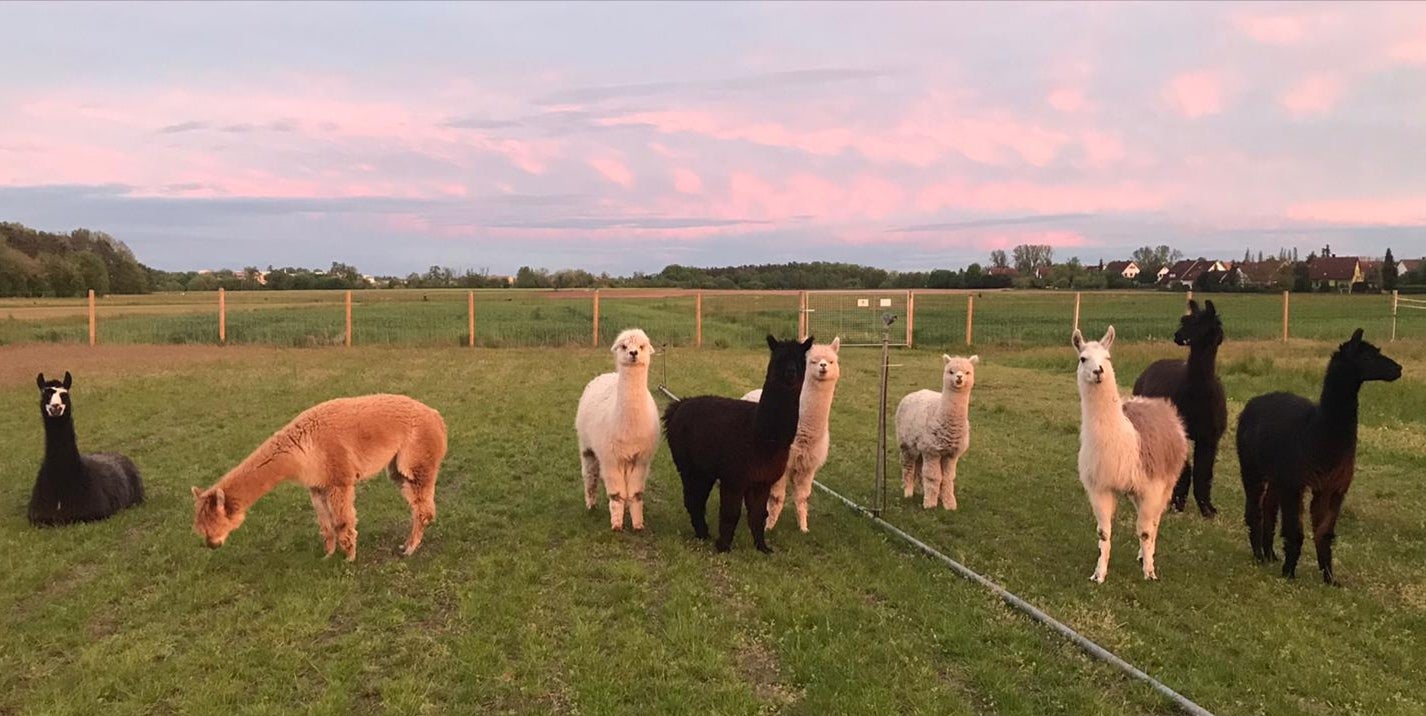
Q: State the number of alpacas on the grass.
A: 9